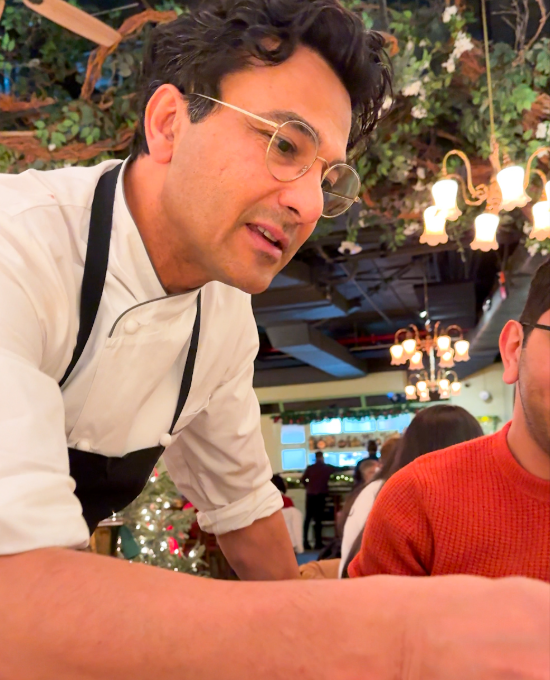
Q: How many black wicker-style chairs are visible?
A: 0